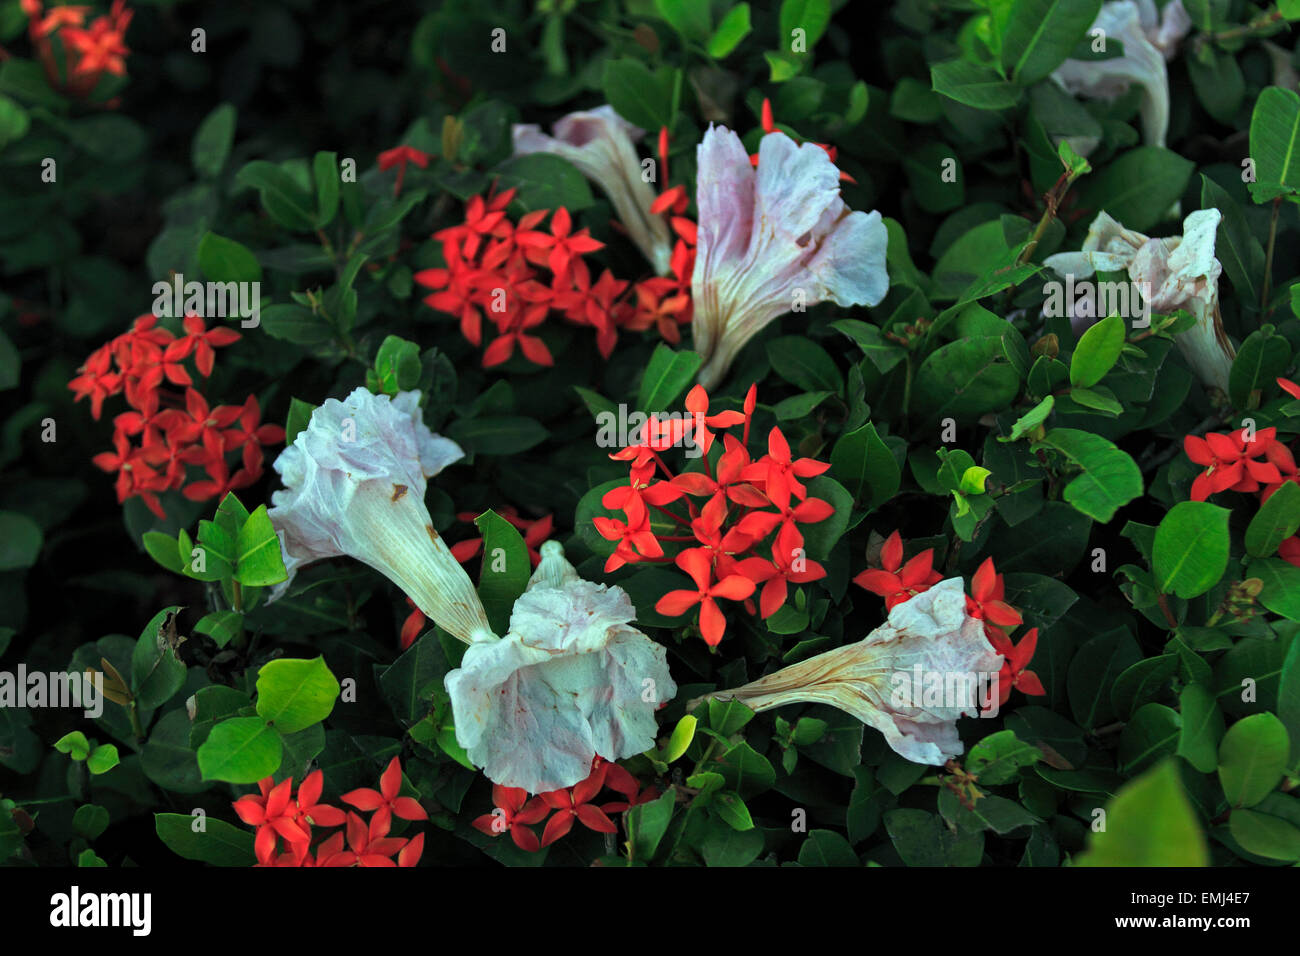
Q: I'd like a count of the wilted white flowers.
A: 7